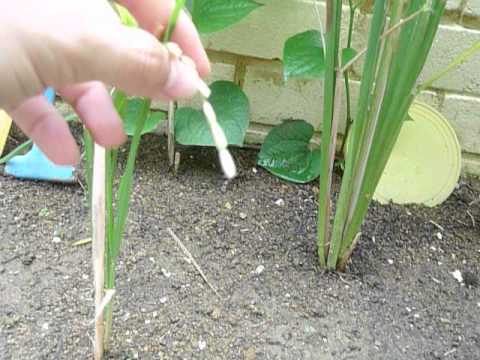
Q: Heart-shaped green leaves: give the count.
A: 5